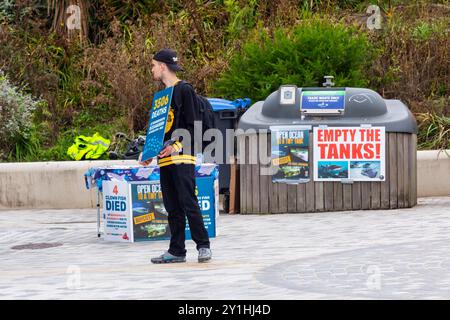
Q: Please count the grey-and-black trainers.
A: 2